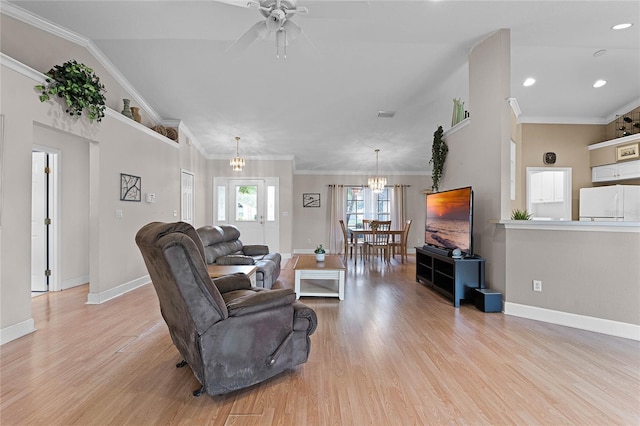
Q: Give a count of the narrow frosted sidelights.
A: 2